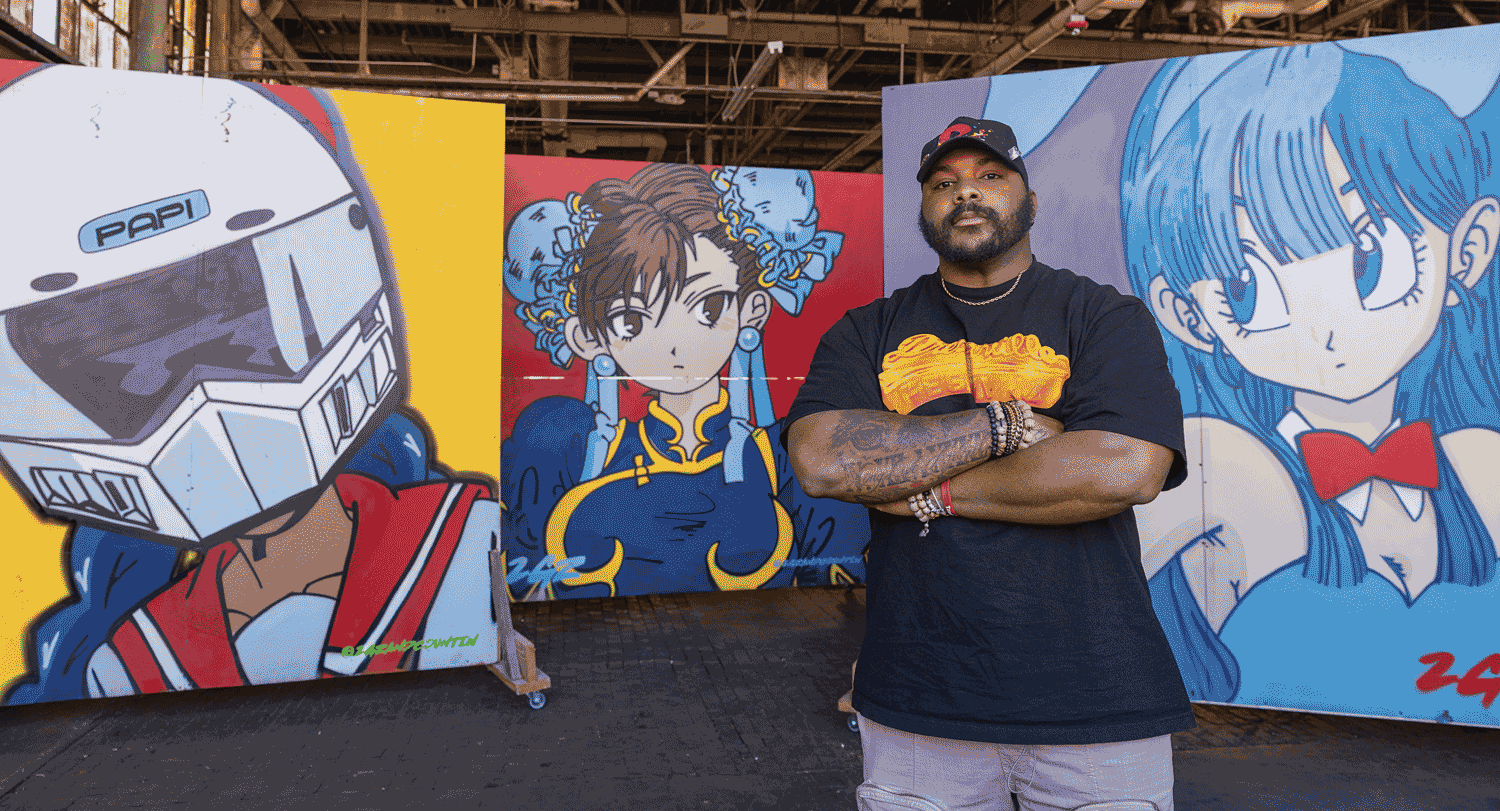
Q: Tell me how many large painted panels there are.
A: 3